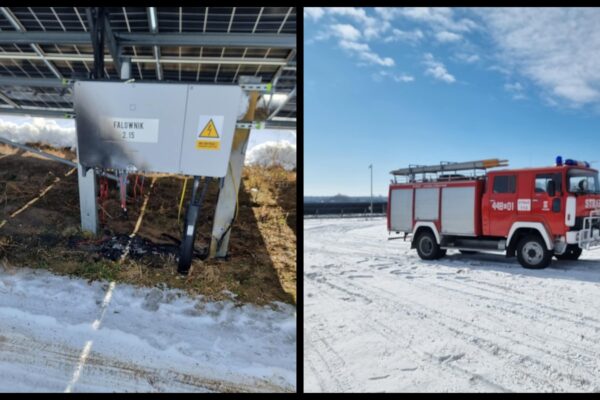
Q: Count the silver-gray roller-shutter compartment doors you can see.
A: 3